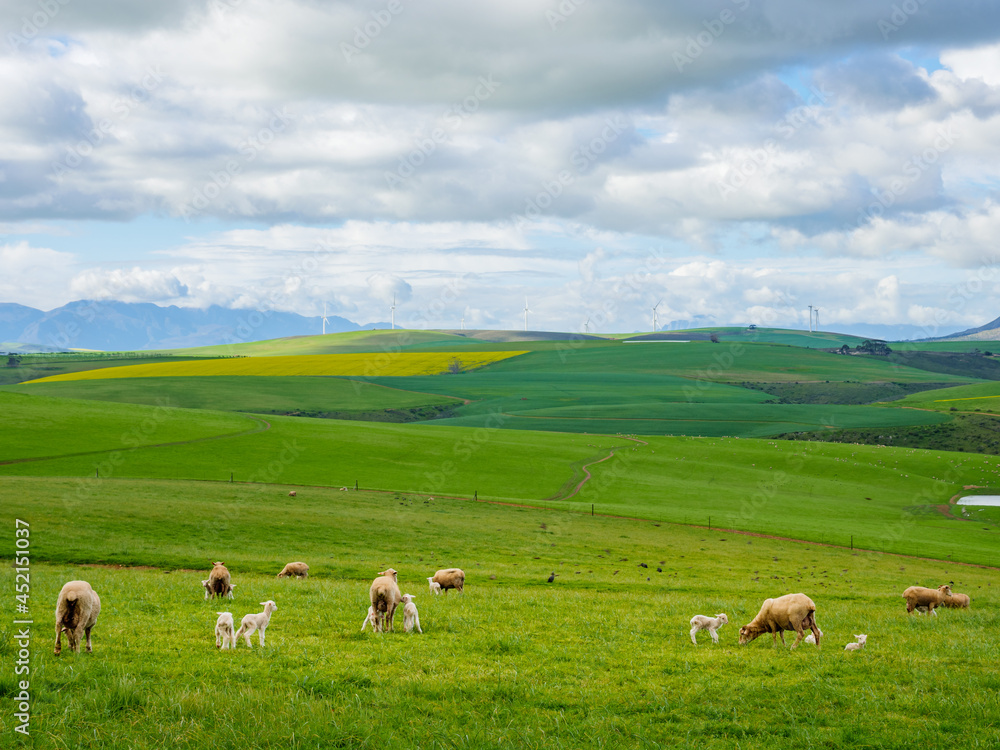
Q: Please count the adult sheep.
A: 8